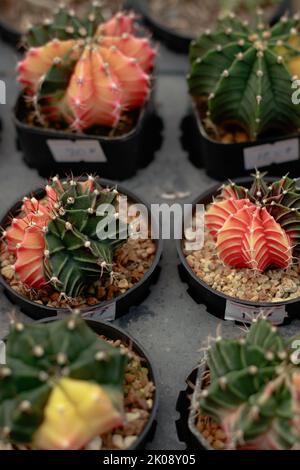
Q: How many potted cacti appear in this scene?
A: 6